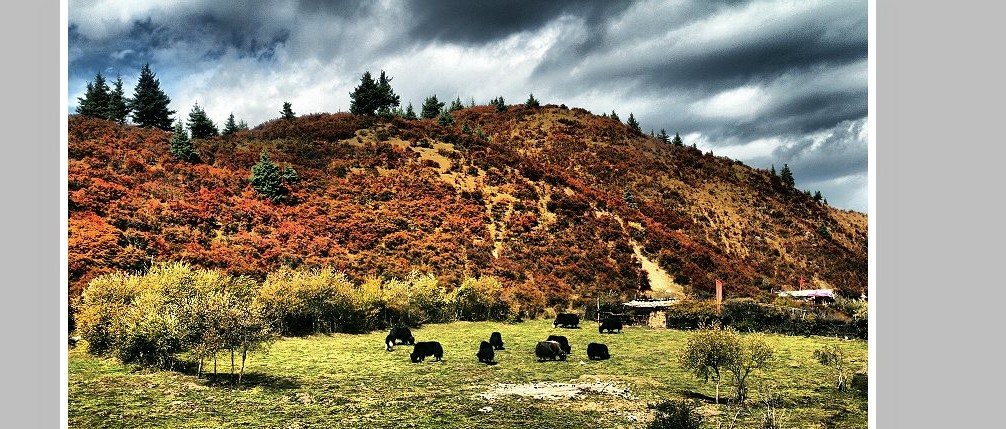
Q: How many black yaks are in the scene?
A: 9